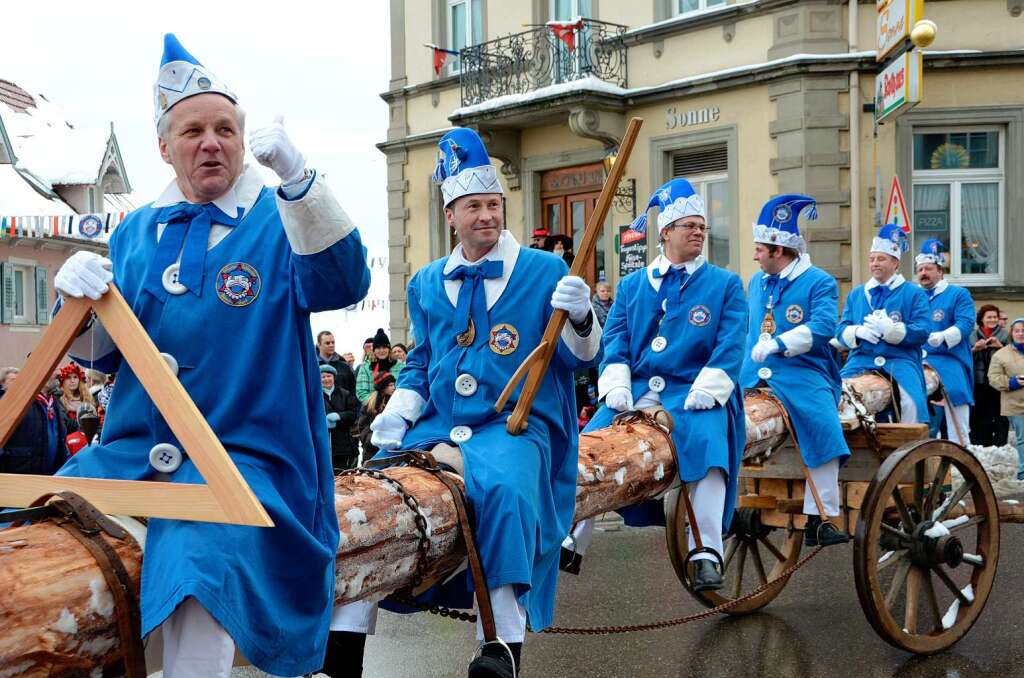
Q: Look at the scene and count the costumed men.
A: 6